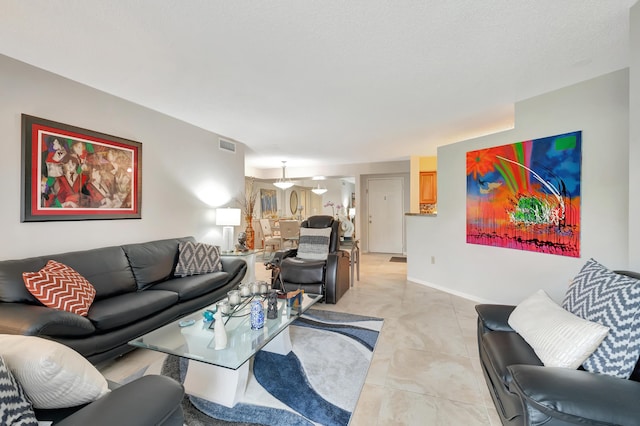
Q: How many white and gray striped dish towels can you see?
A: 0